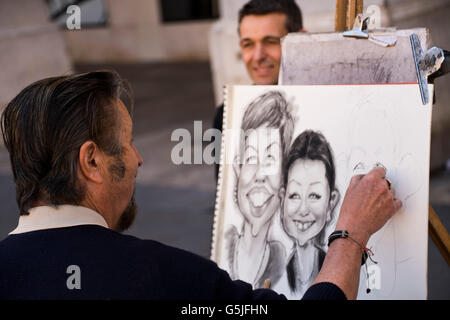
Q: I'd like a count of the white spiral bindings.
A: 1